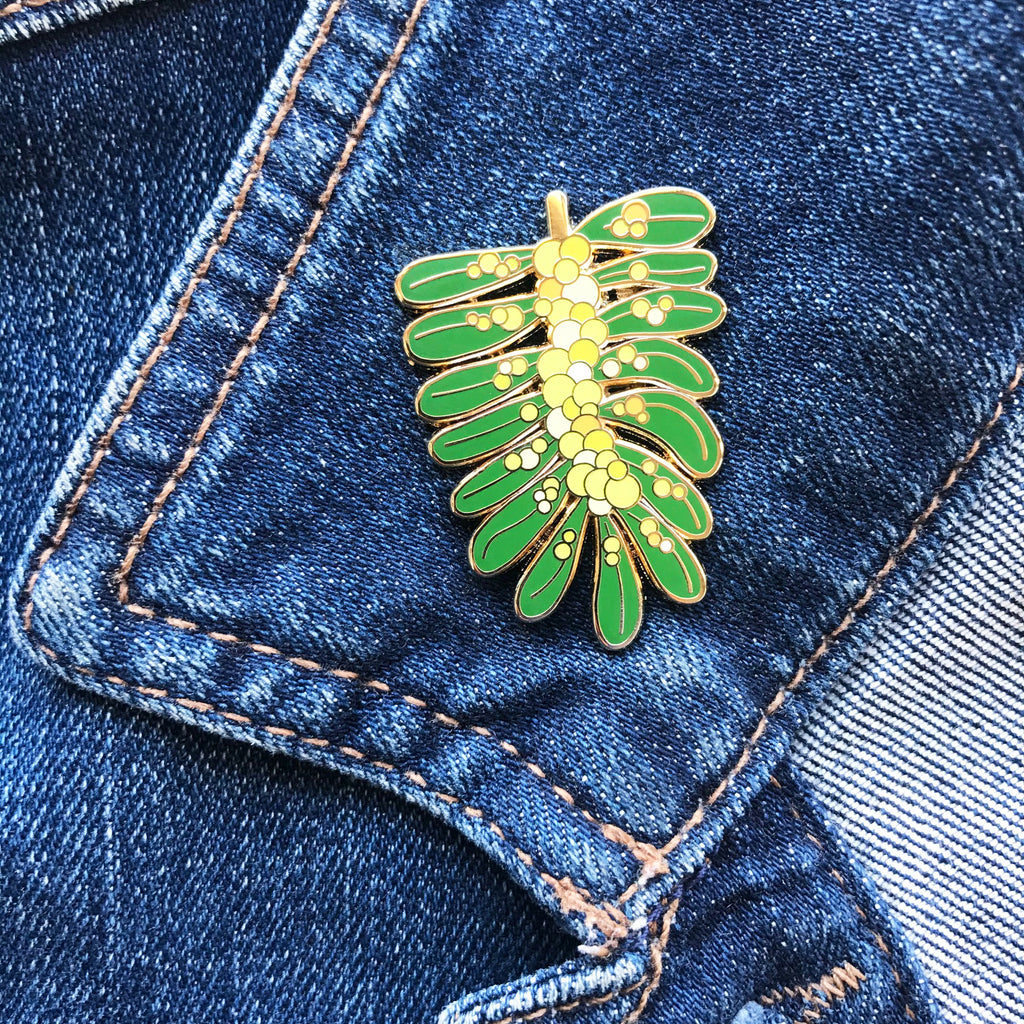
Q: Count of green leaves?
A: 15